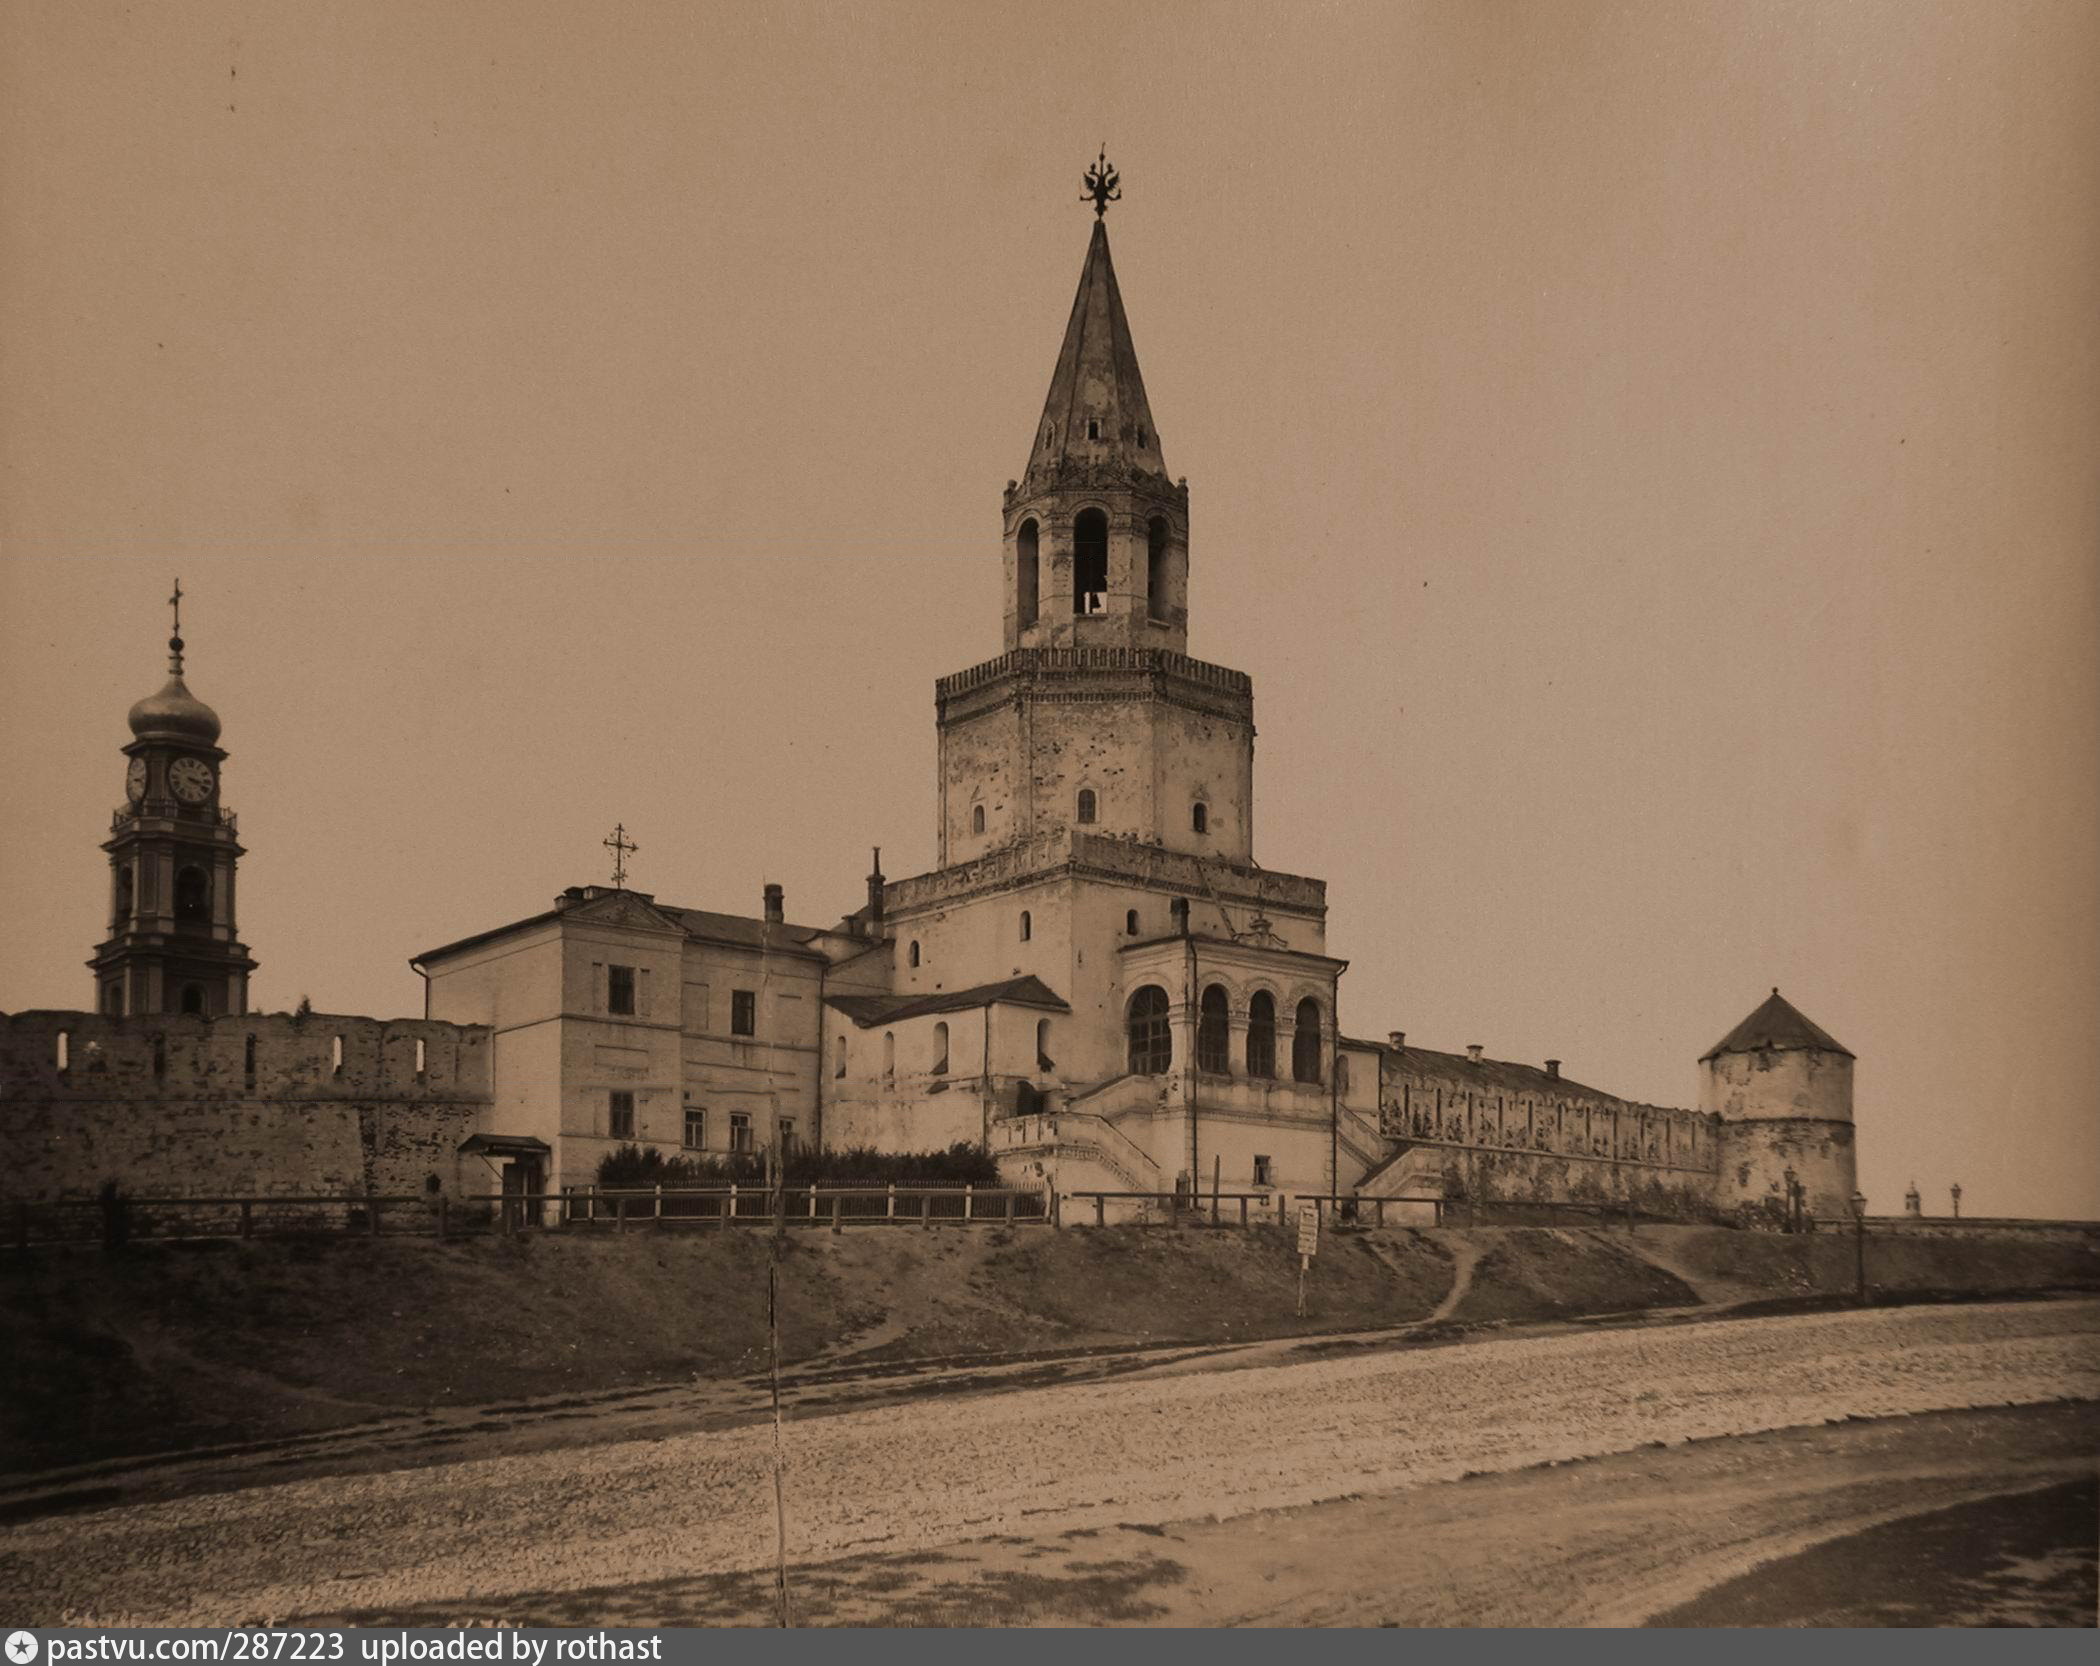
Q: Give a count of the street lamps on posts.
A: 3